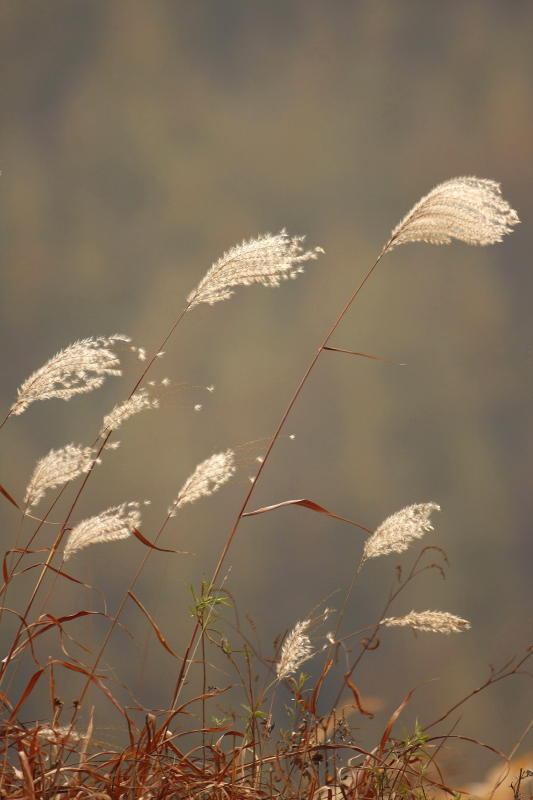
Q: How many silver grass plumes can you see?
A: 10